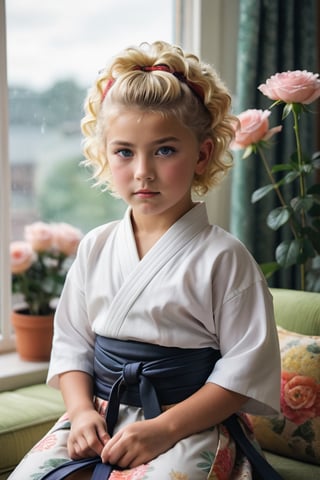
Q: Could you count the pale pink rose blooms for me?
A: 5